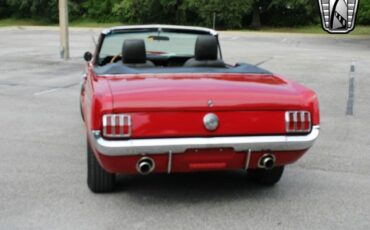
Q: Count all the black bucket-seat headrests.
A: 2